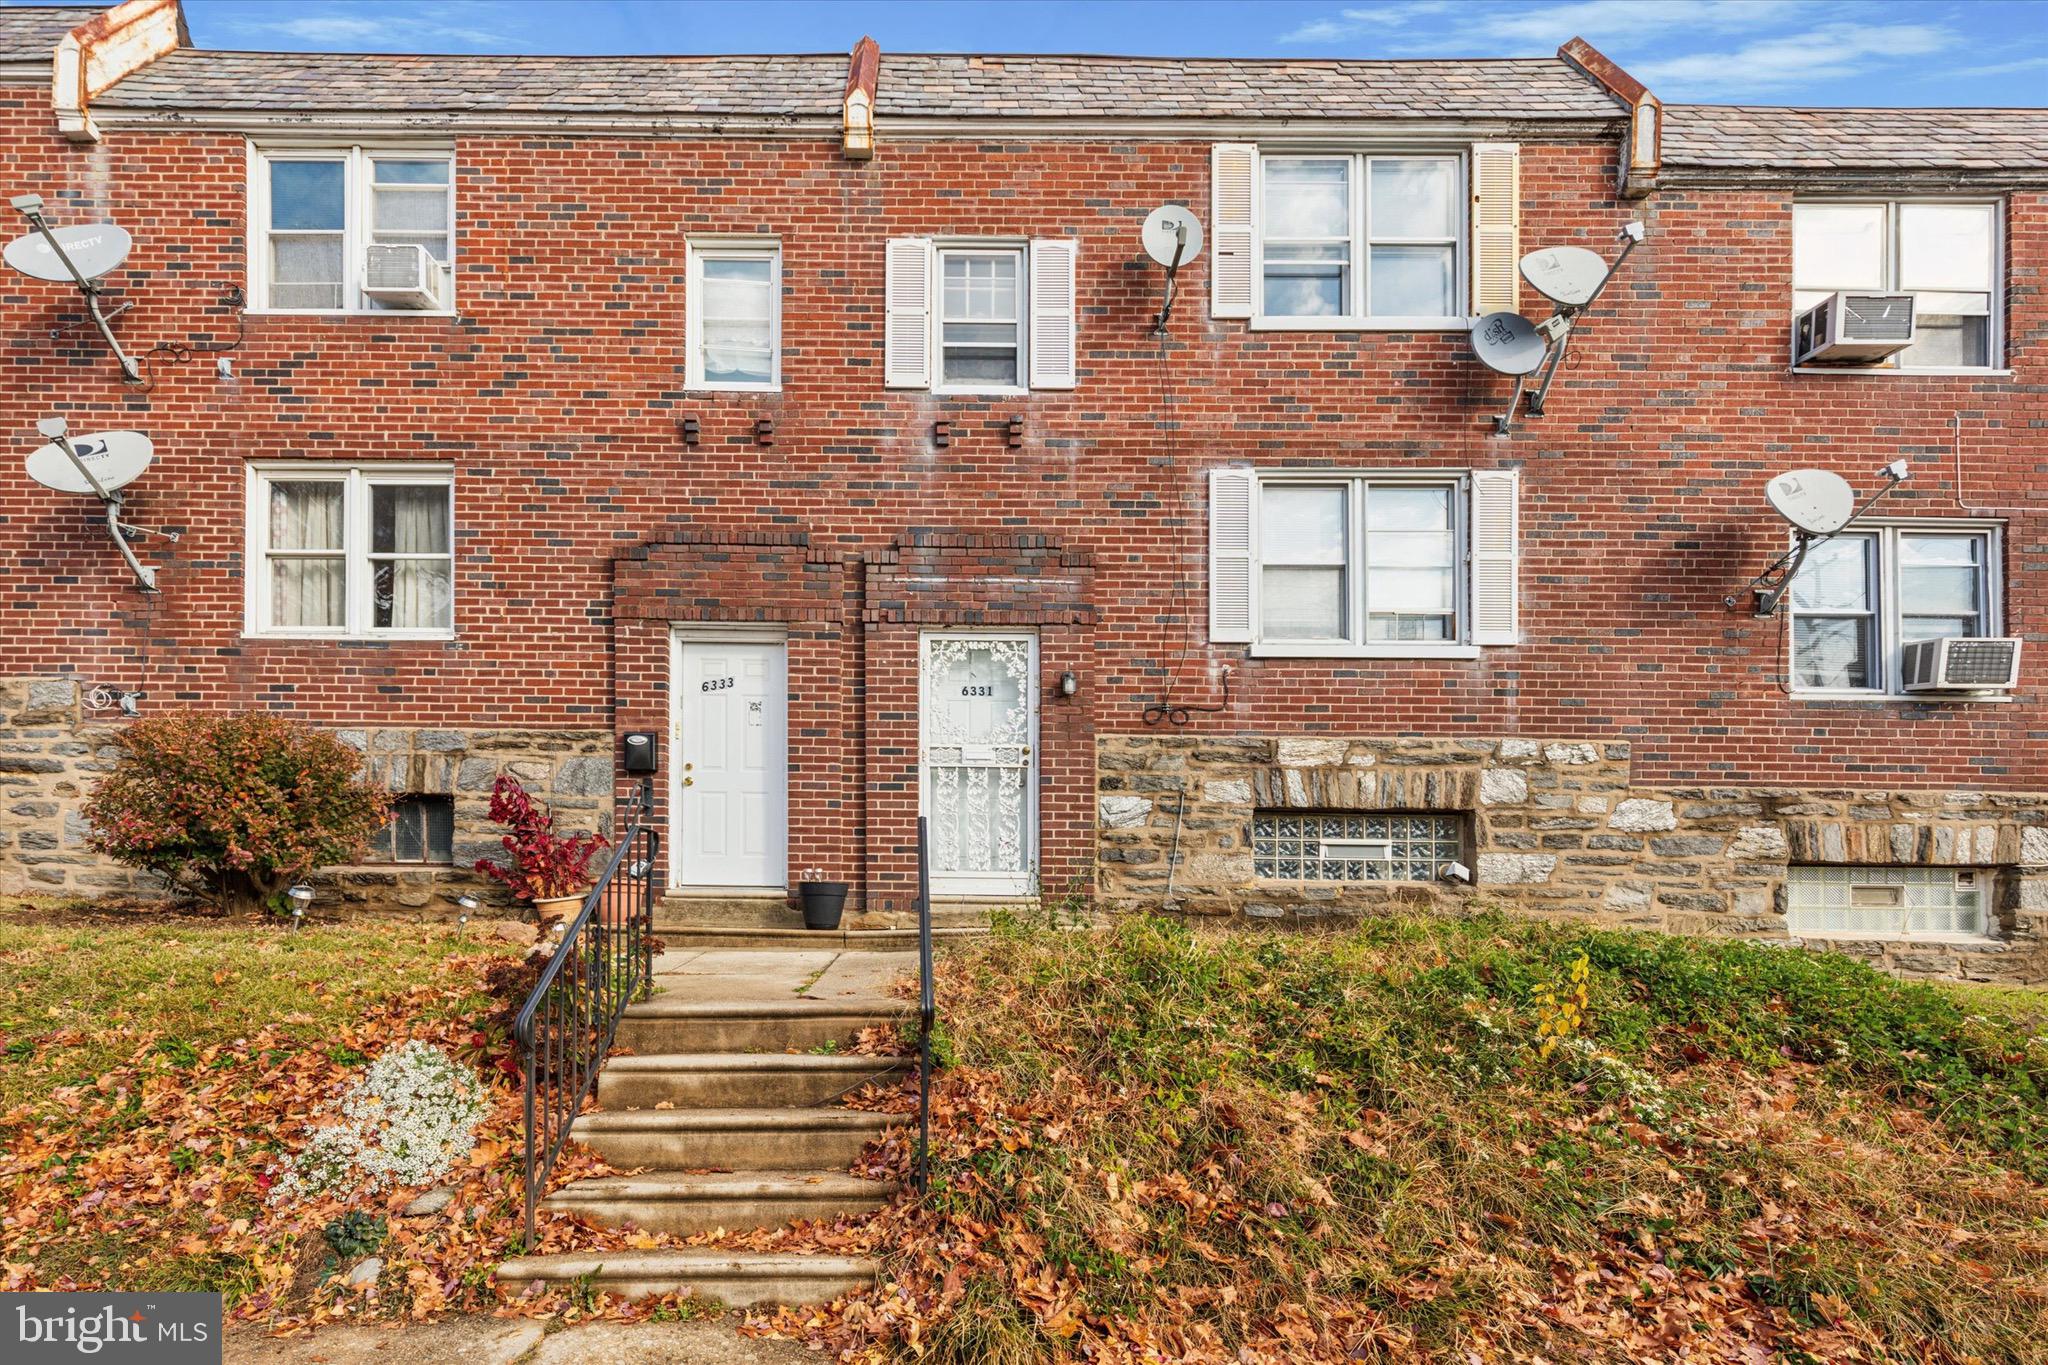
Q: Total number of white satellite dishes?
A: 5